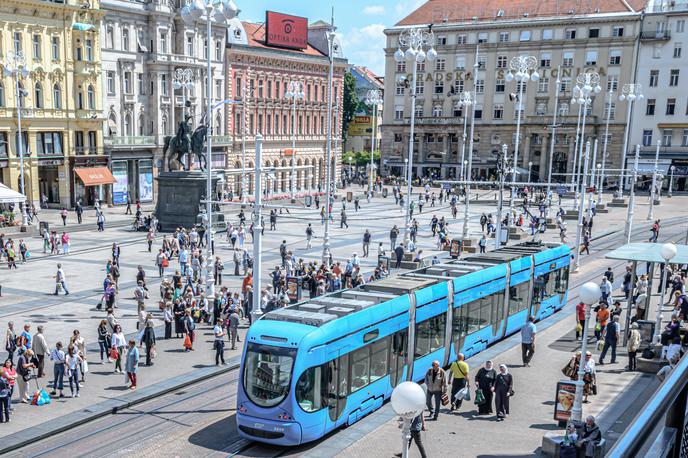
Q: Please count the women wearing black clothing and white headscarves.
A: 2